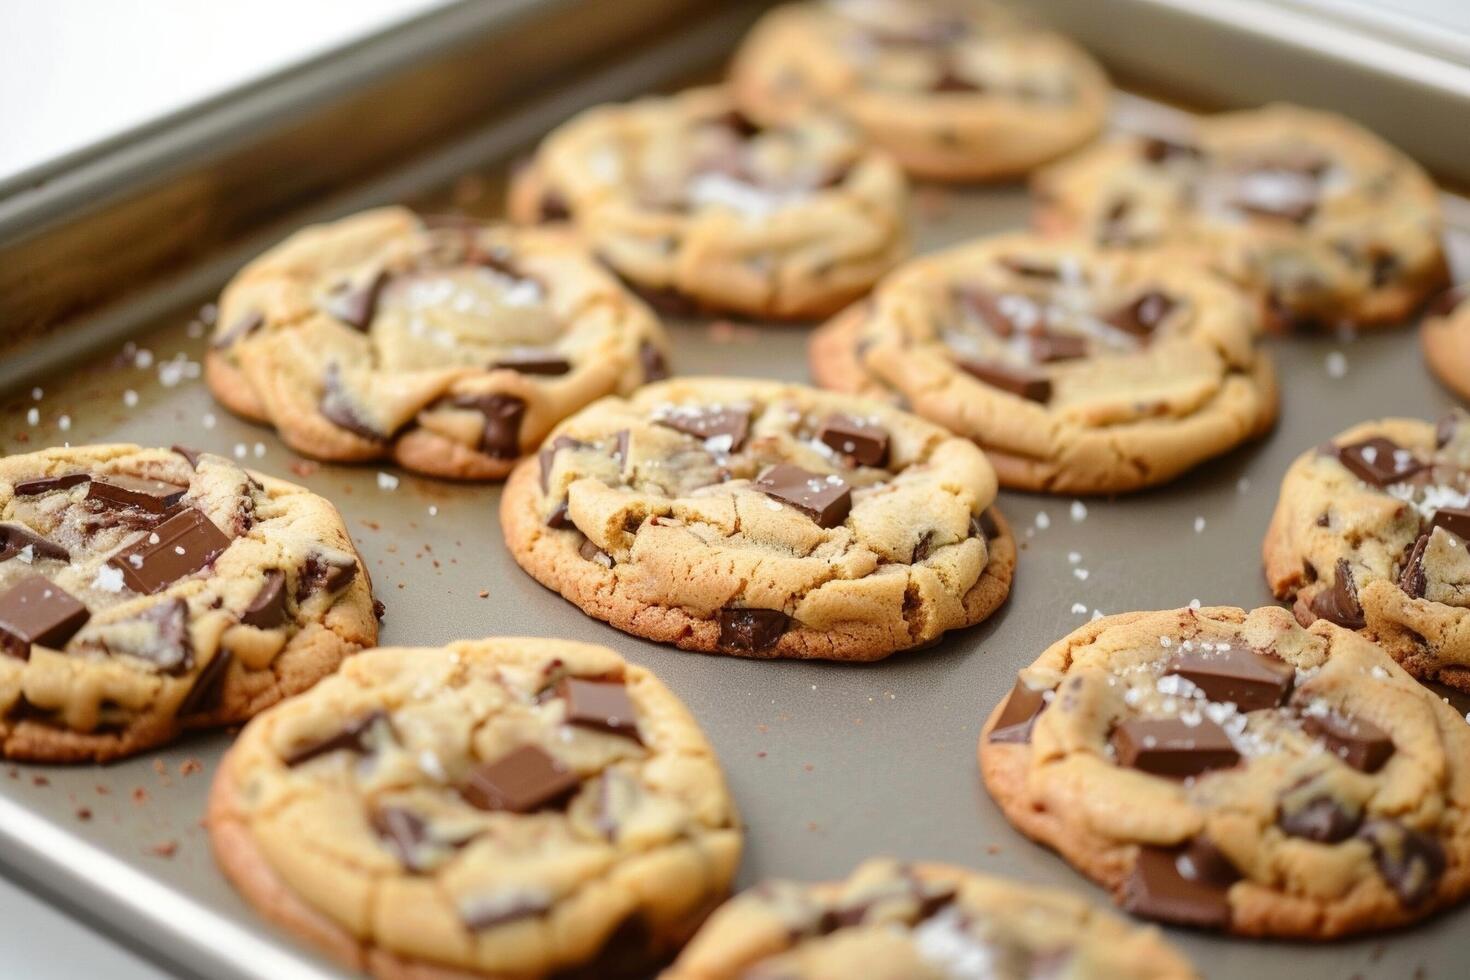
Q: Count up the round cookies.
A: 12